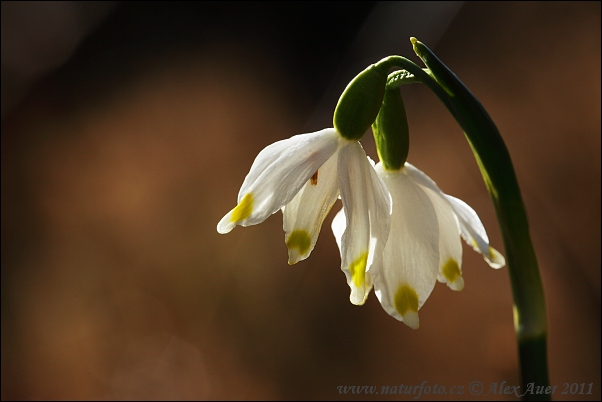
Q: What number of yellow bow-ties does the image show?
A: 0